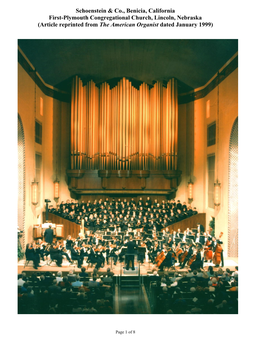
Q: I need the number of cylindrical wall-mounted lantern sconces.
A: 4